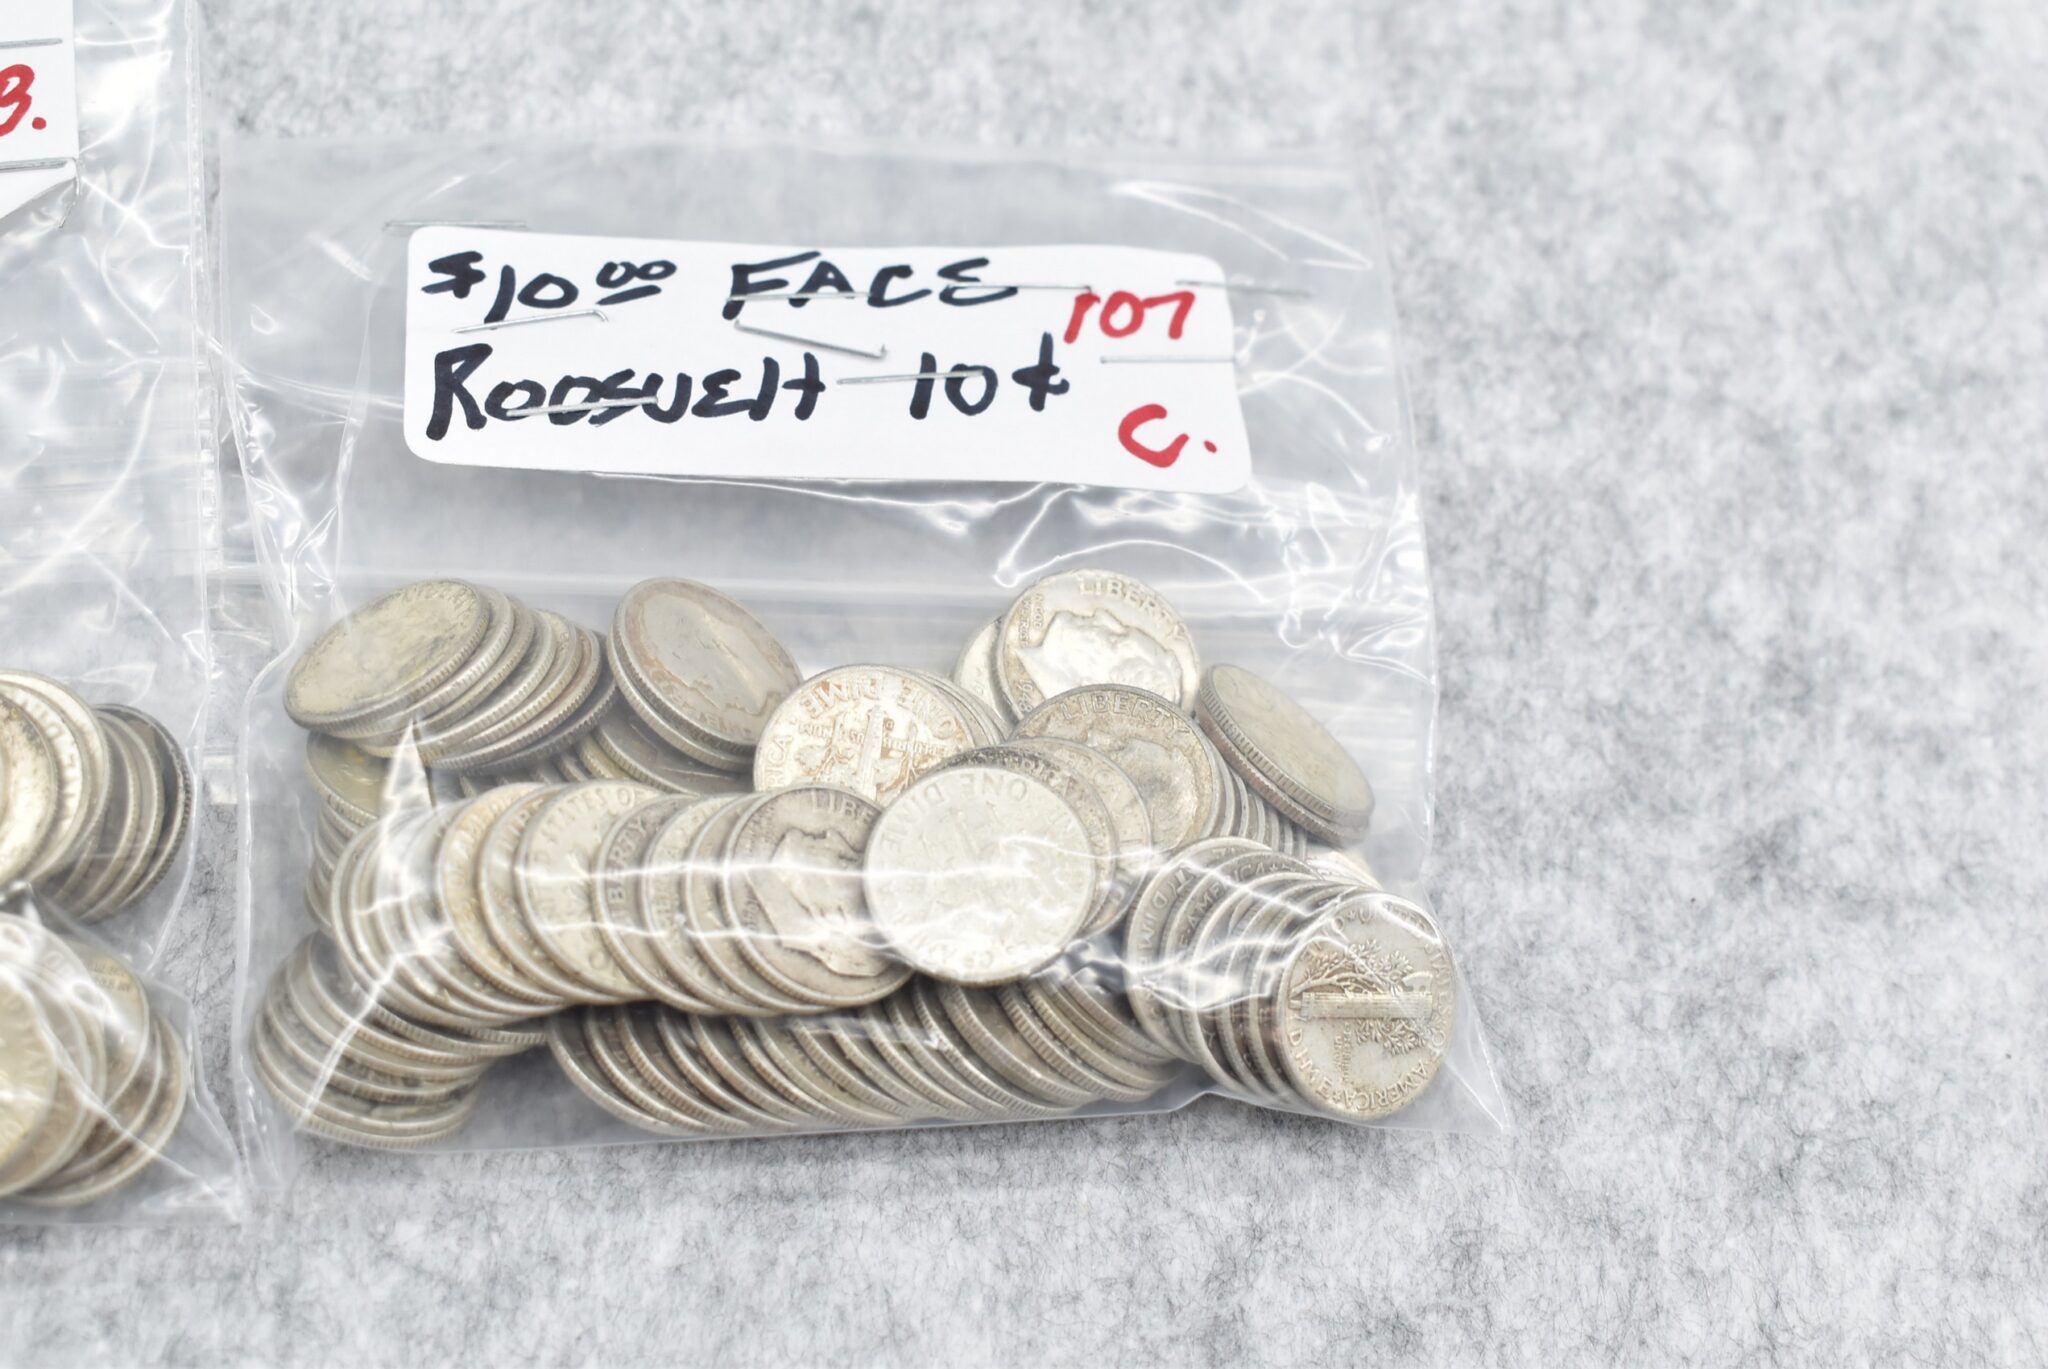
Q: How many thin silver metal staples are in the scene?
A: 11